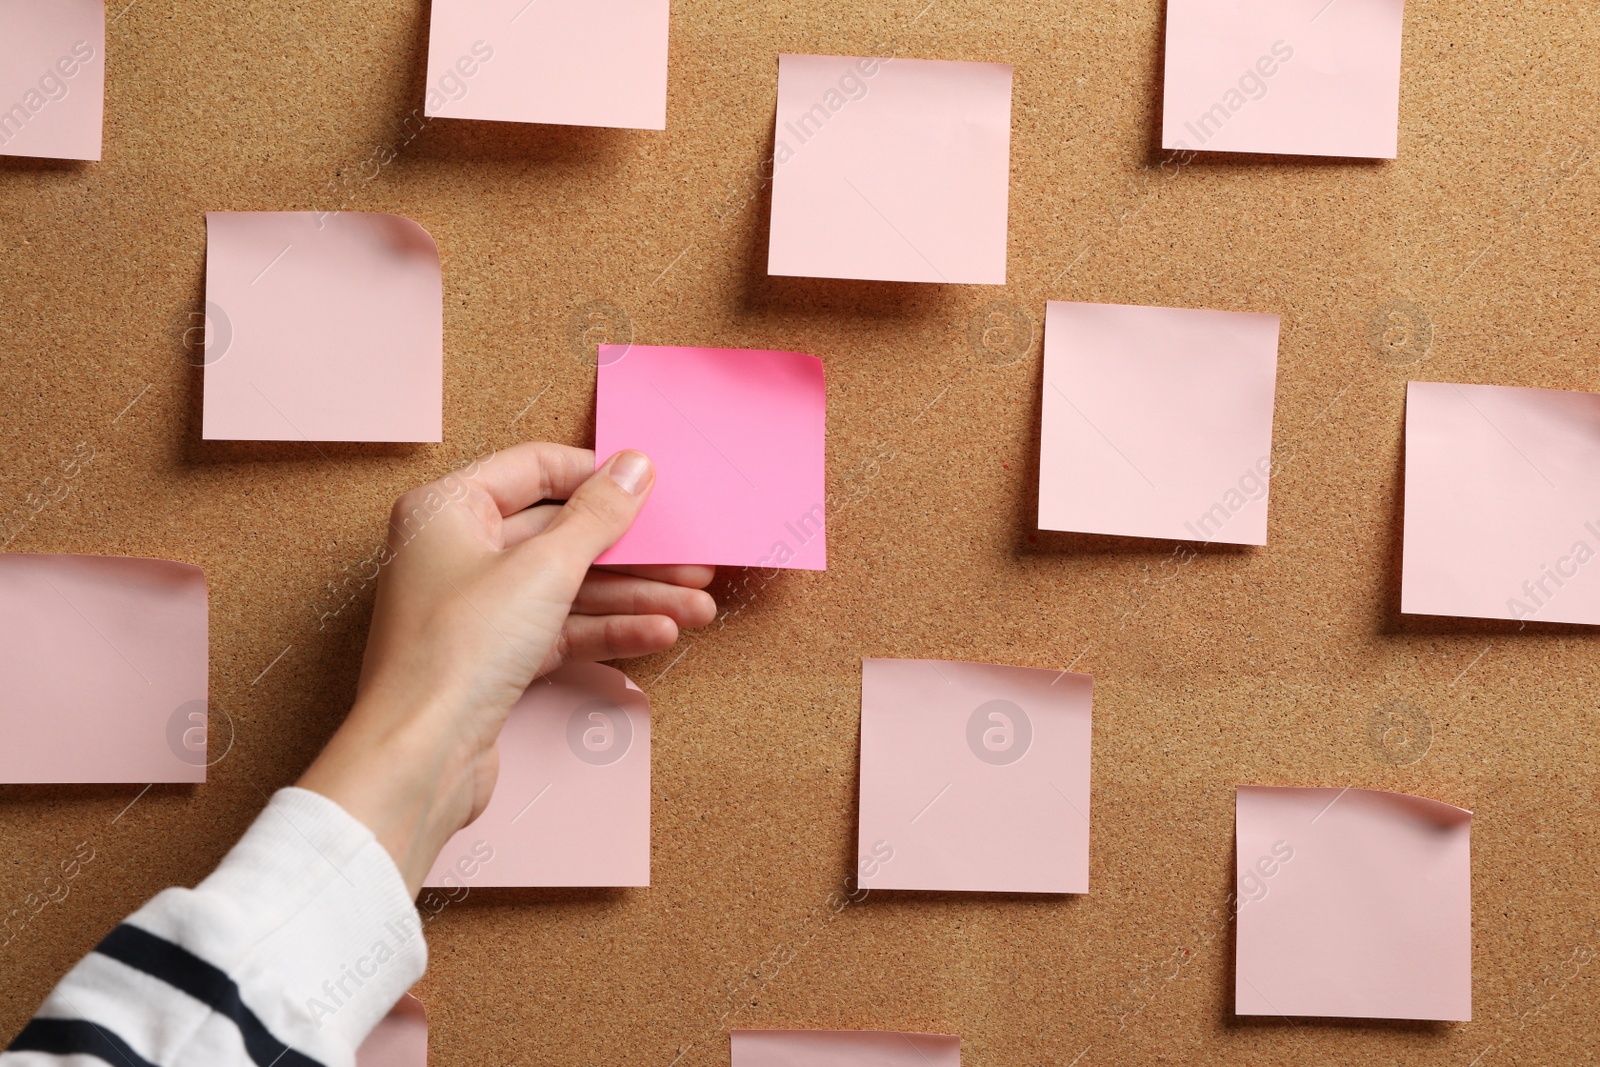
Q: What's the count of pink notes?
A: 14